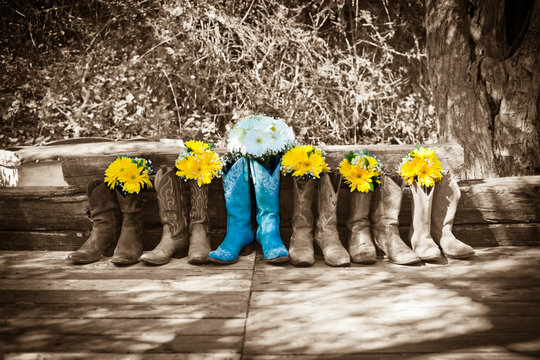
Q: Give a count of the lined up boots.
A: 12